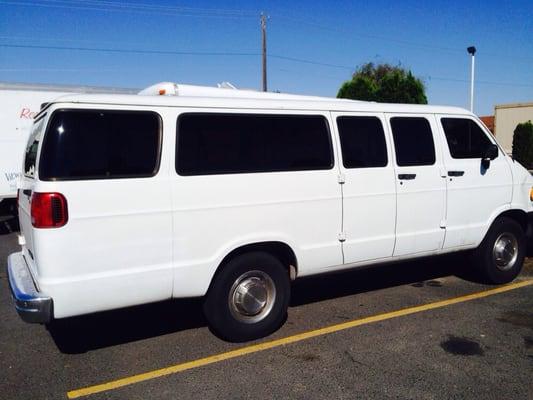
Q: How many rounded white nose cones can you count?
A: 0